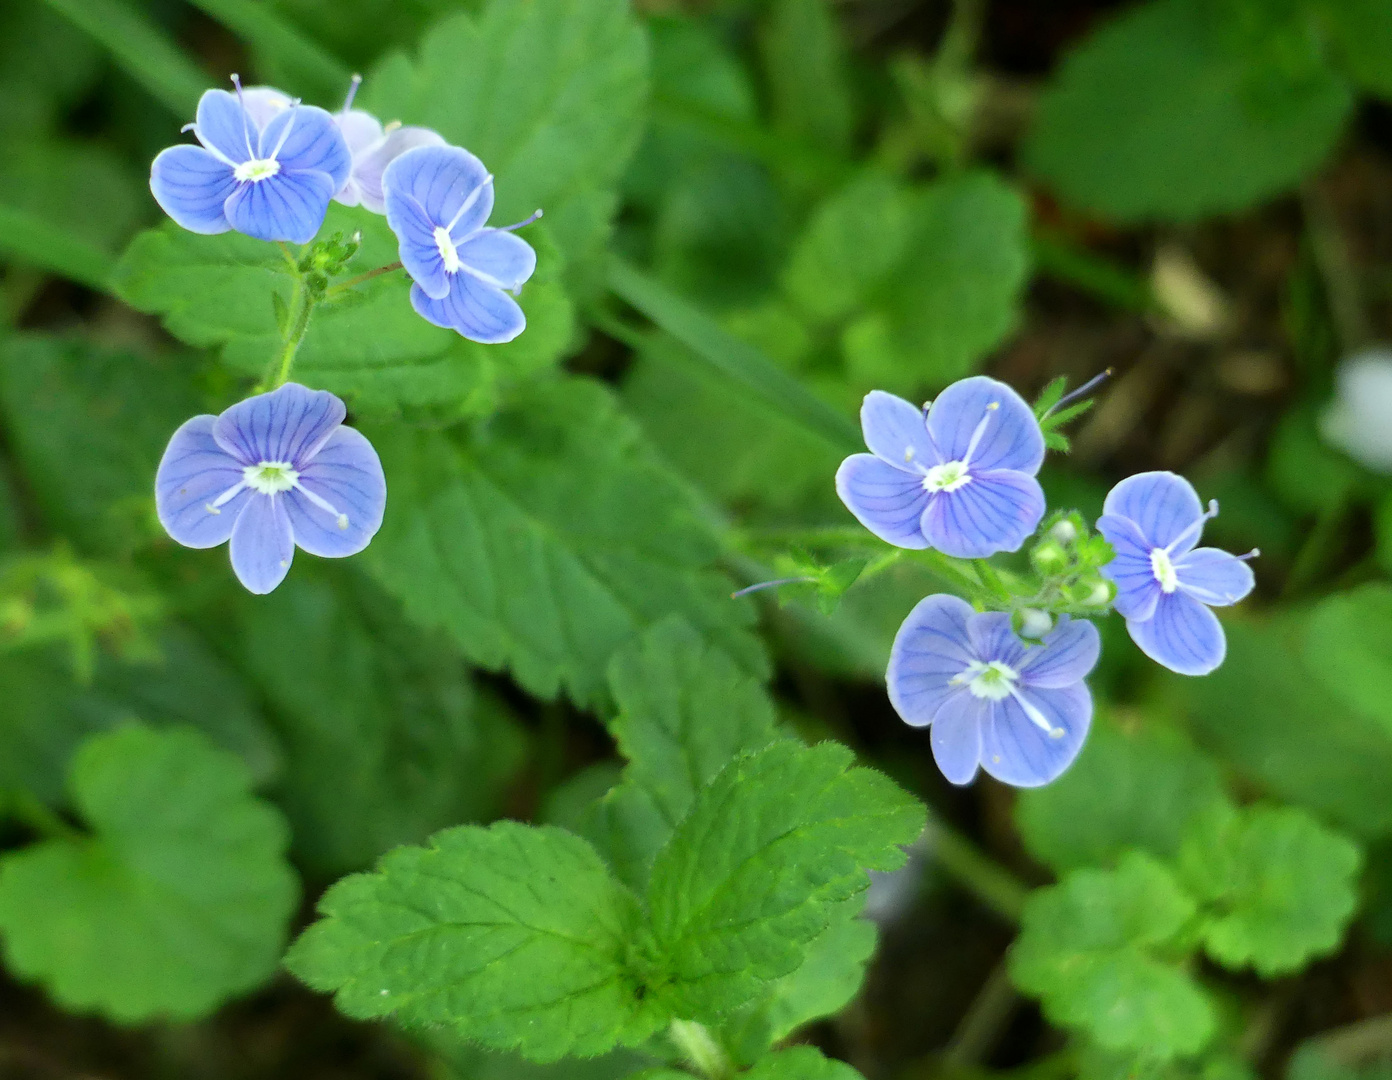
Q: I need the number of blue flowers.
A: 6